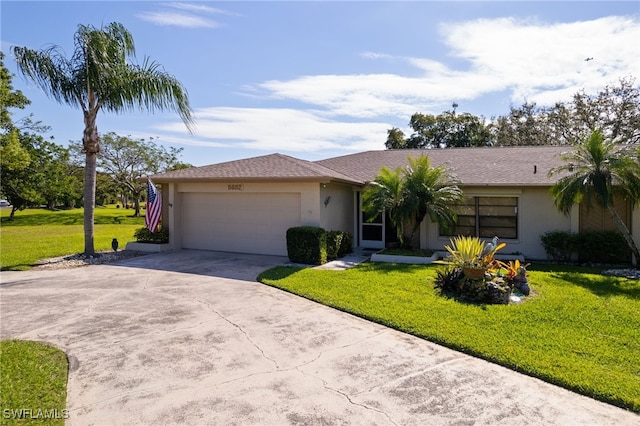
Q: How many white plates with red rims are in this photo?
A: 0